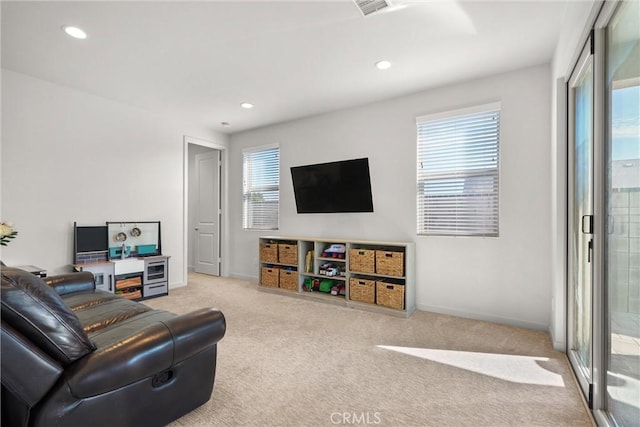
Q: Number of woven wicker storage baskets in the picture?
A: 8